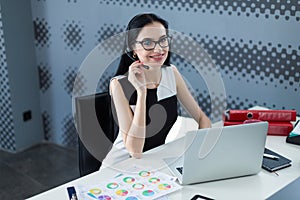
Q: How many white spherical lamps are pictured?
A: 0